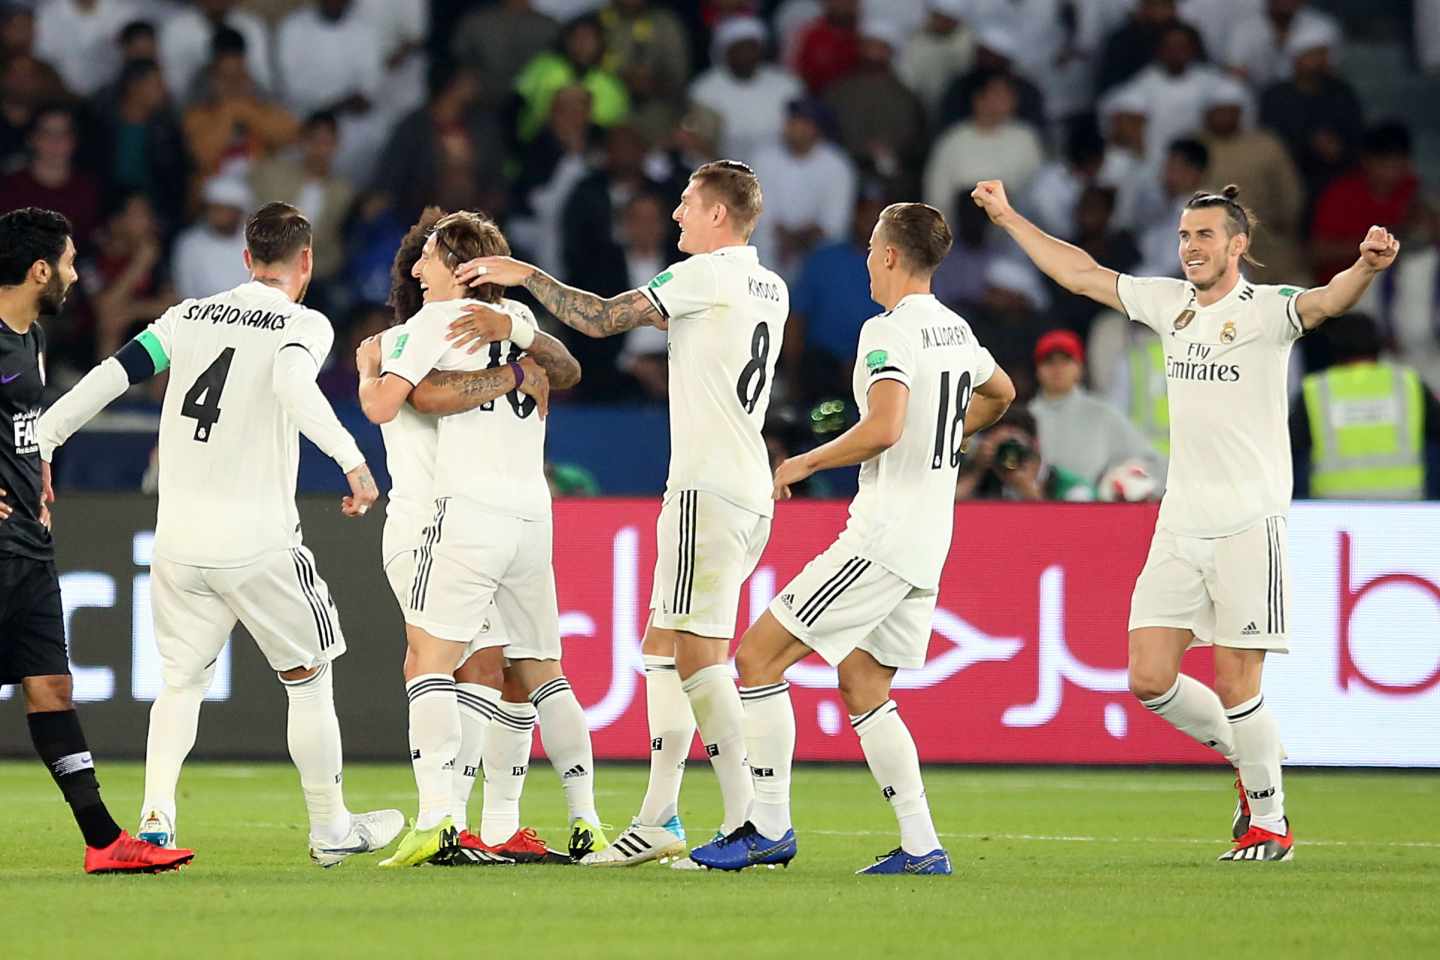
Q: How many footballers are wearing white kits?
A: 6